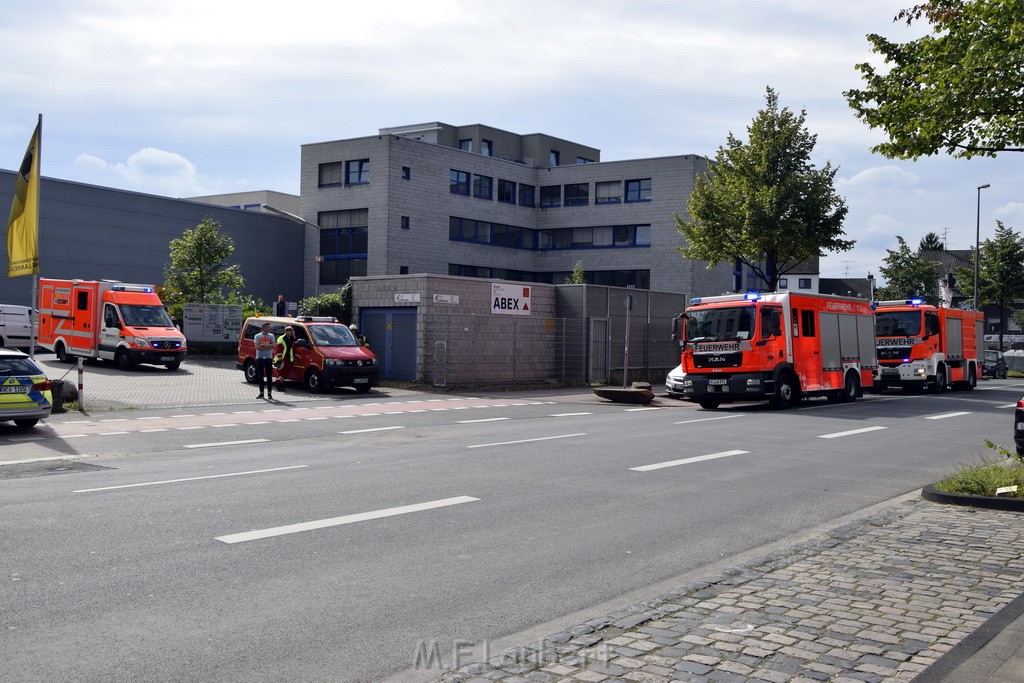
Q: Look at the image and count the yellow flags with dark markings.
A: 1